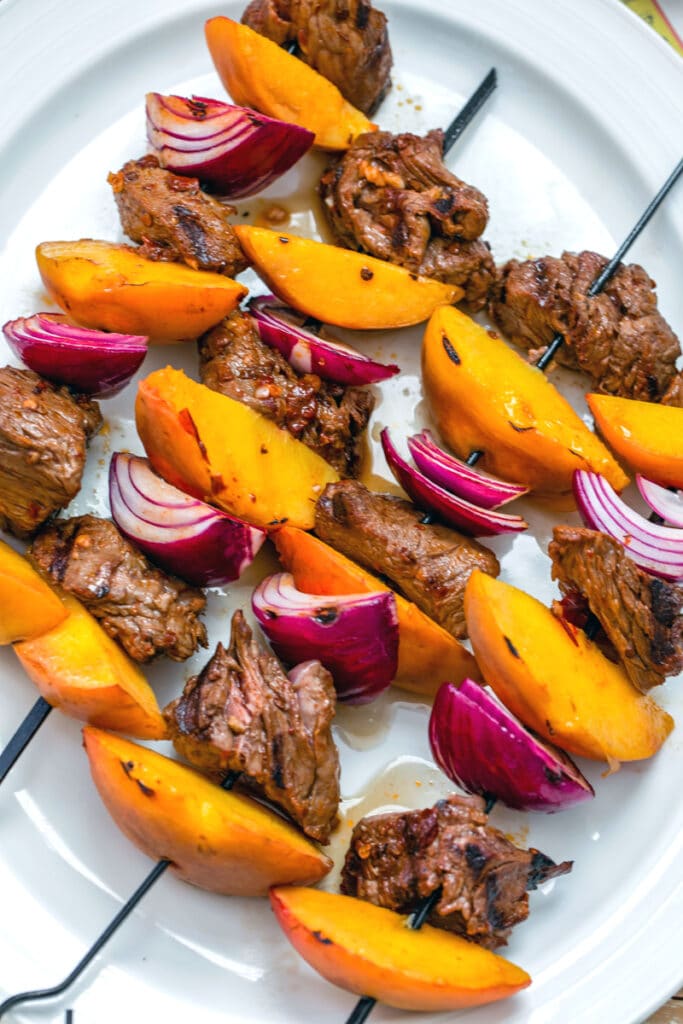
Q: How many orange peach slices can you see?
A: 12